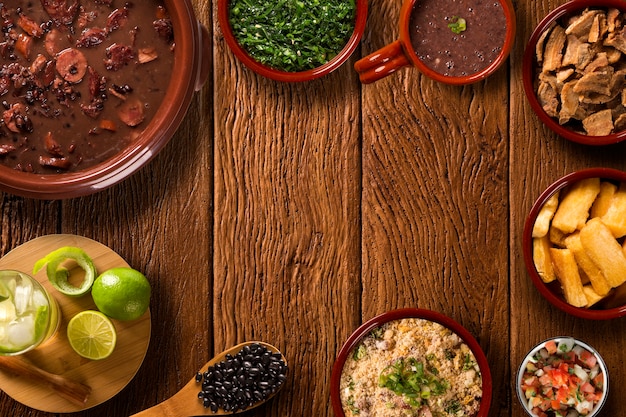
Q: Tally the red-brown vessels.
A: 6